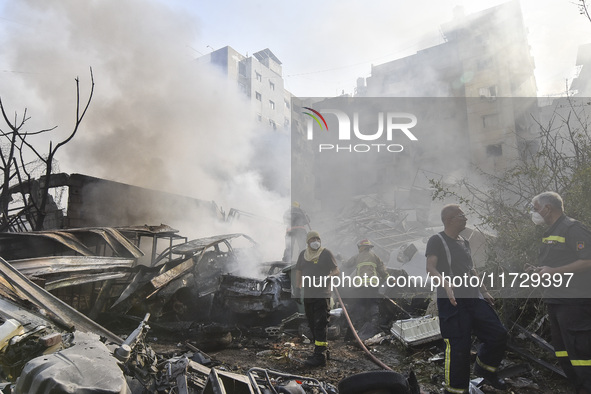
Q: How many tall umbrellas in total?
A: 0